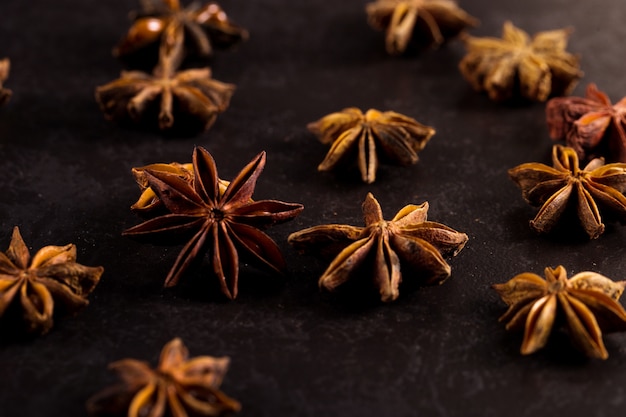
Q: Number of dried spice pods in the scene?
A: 14